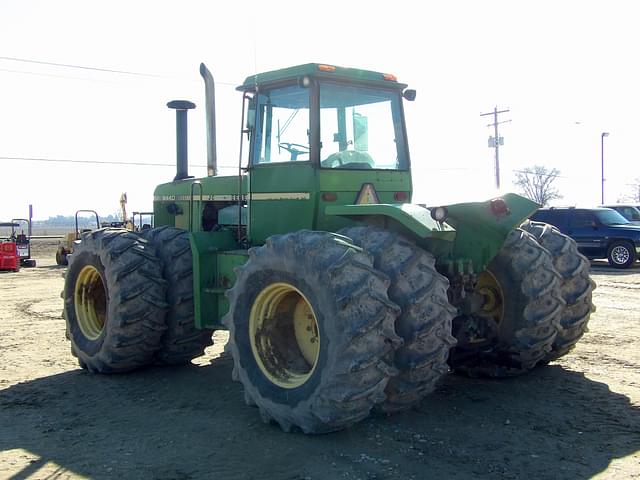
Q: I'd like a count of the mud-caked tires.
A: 6